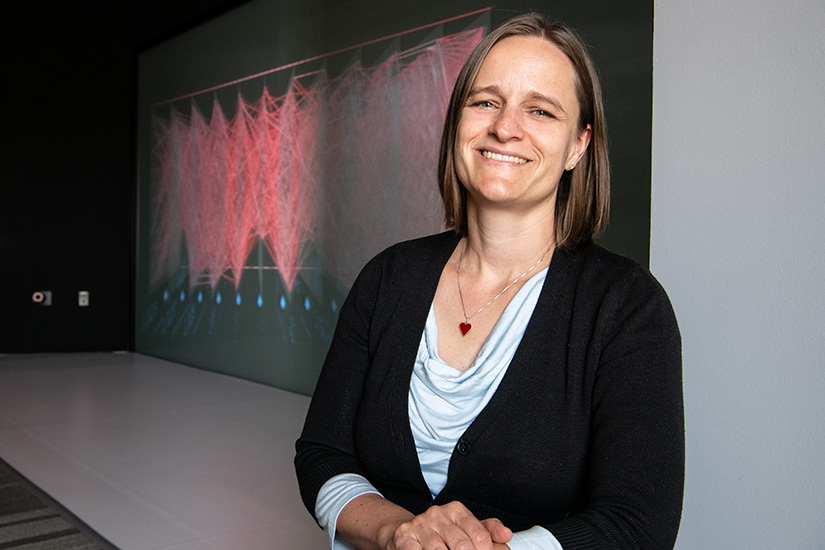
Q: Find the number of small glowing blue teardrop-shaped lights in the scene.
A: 9